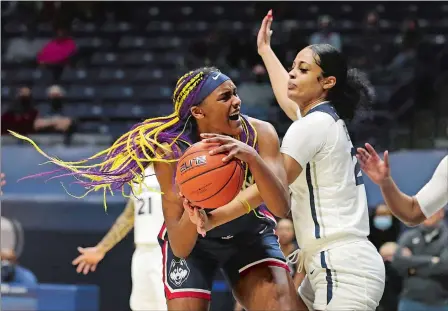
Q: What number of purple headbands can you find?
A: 0